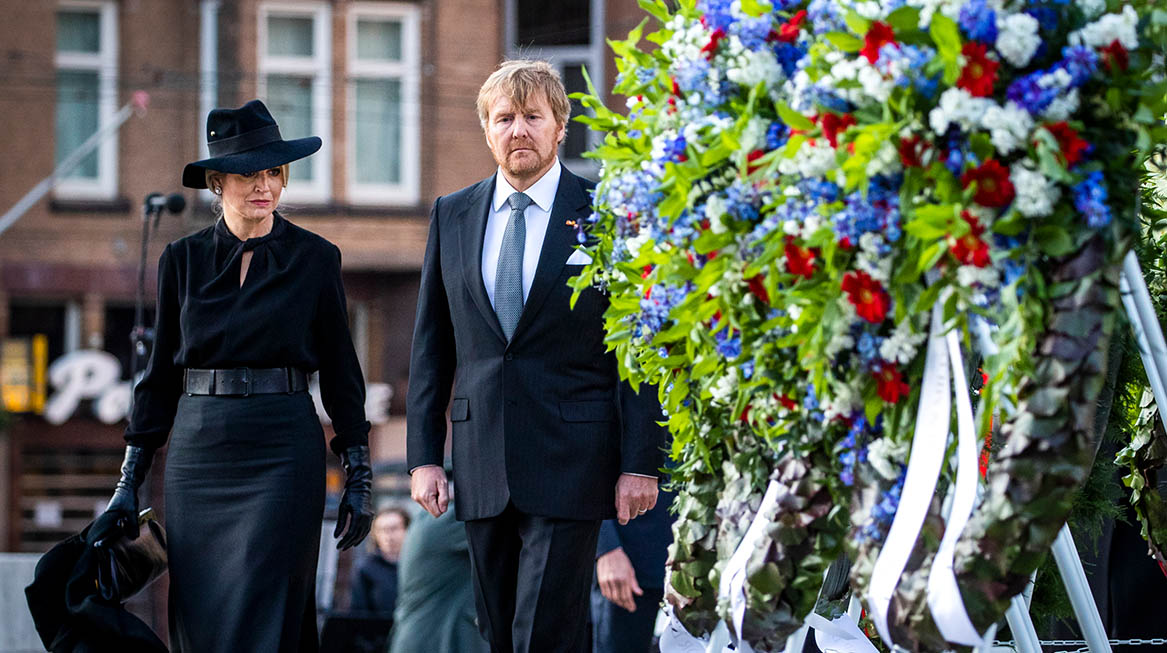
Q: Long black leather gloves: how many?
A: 2